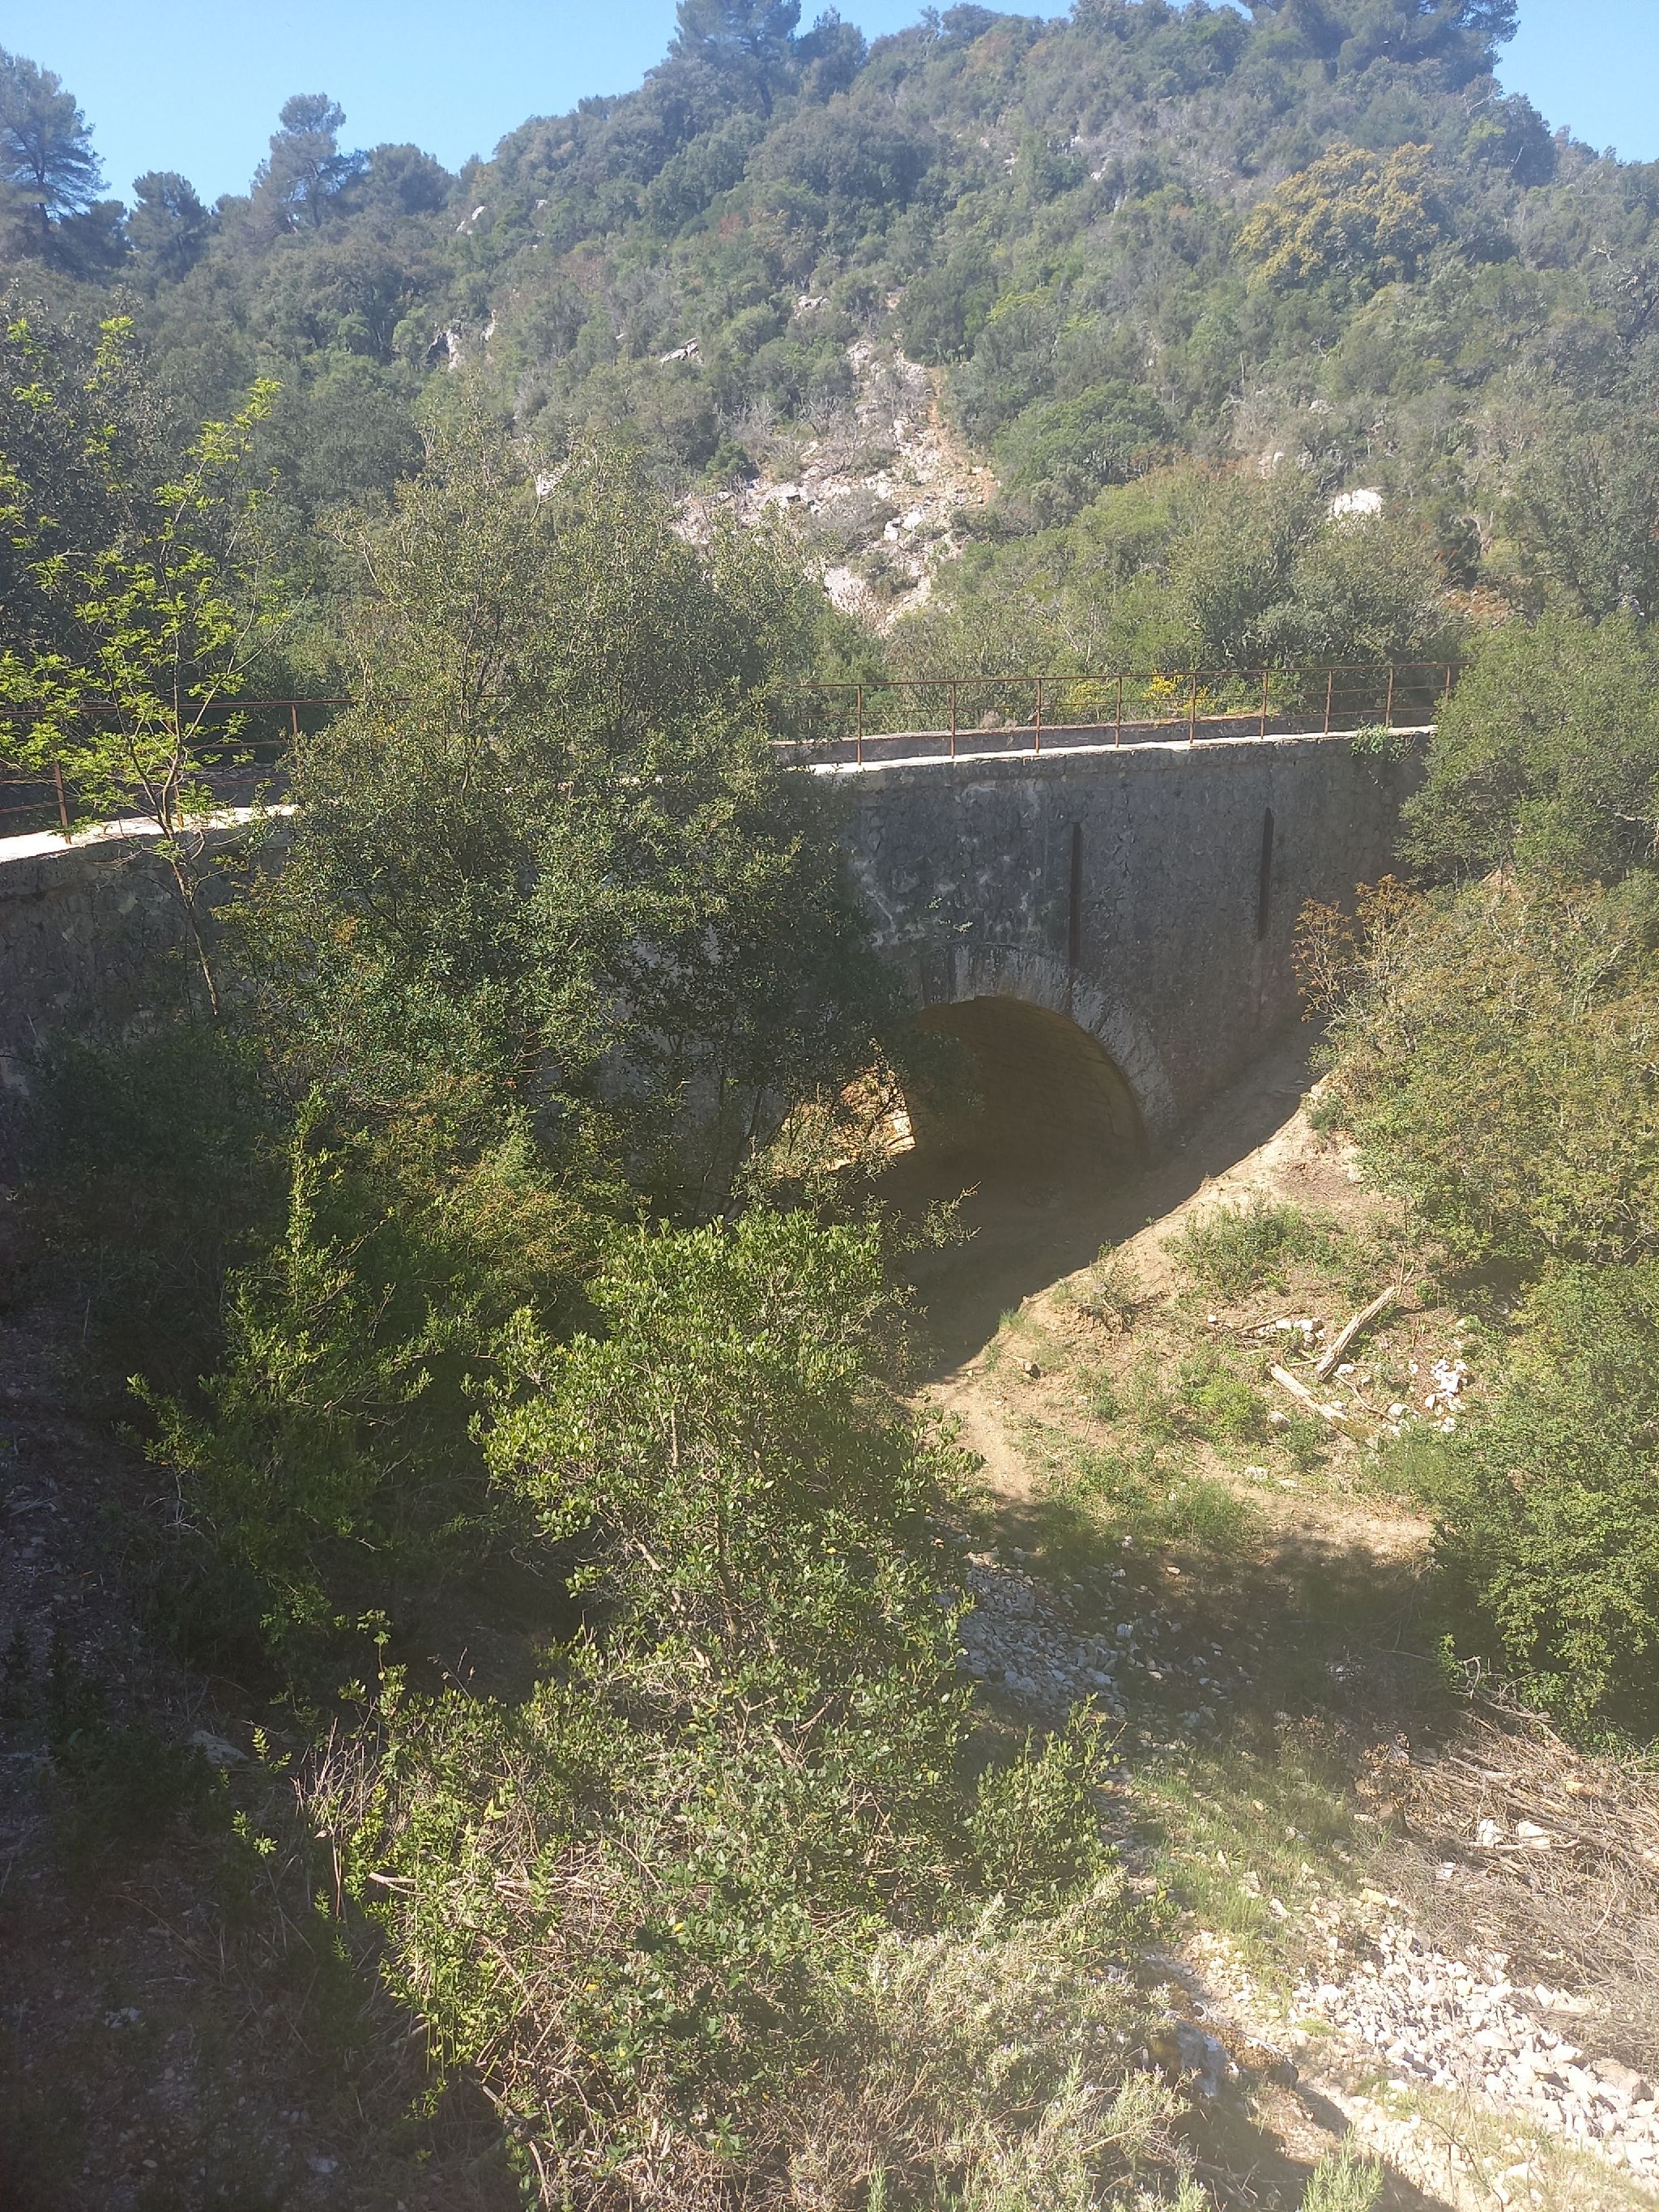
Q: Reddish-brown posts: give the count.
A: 12